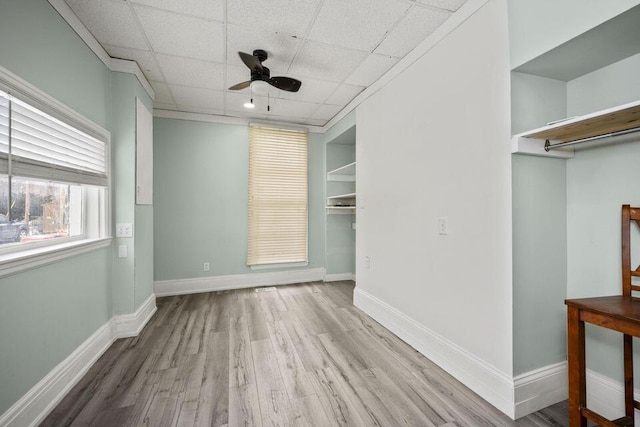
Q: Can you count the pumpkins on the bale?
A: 0